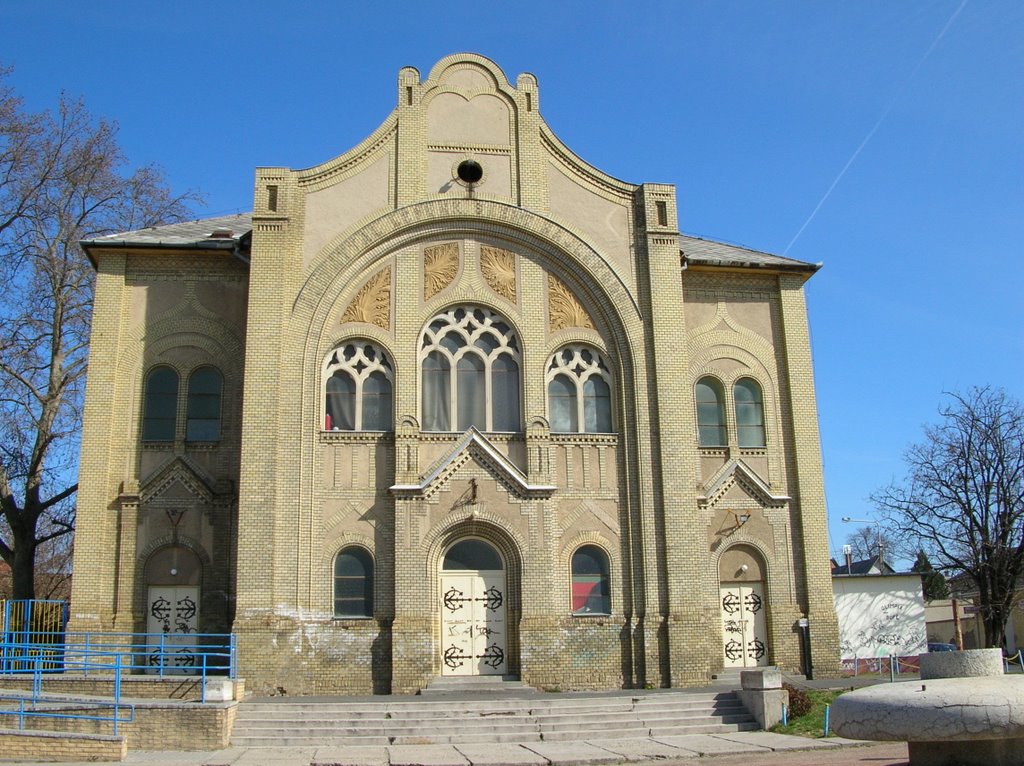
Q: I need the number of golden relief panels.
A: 4